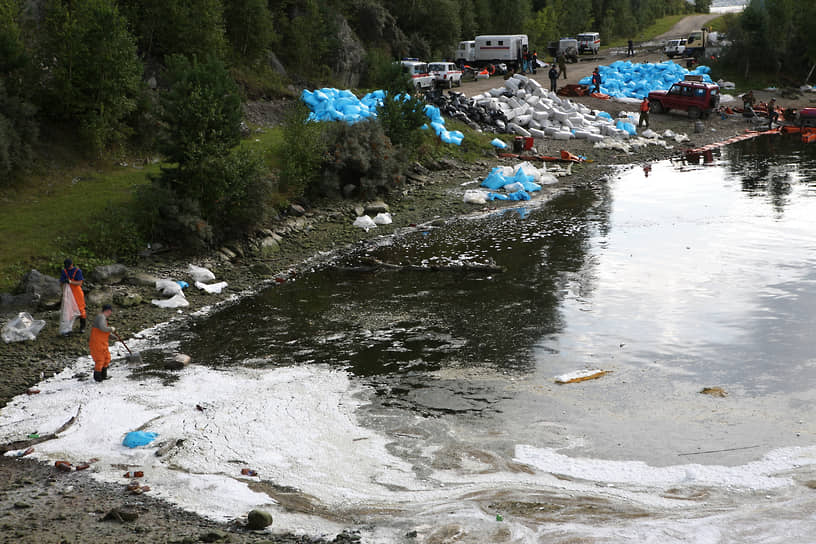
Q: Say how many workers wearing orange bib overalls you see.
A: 2